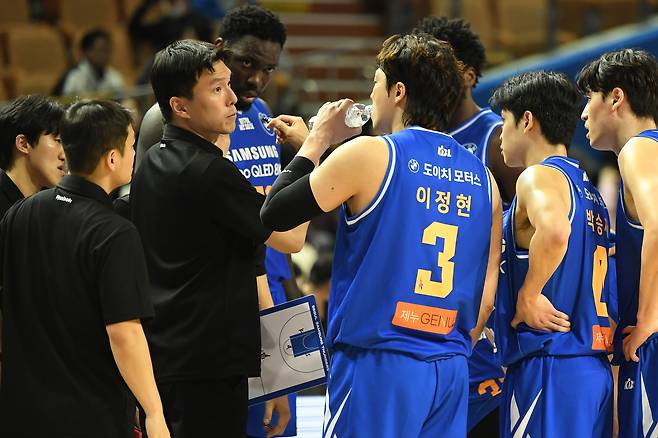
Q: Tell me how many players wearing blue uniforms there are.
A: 5